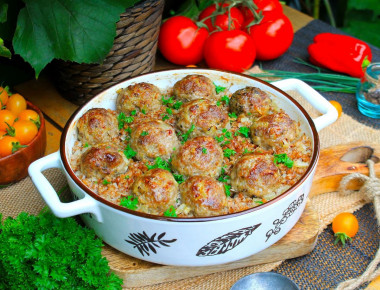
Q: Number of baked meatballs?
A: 12